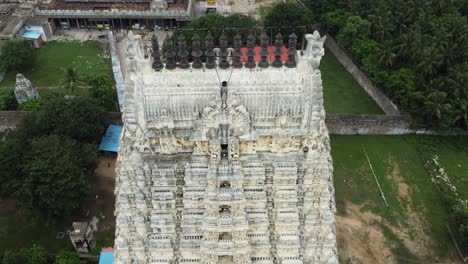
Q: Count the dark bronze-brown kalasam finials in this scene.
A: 11